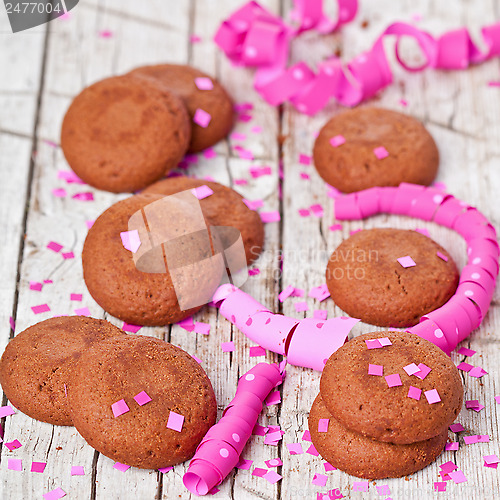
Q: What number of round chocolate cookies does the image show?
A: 10